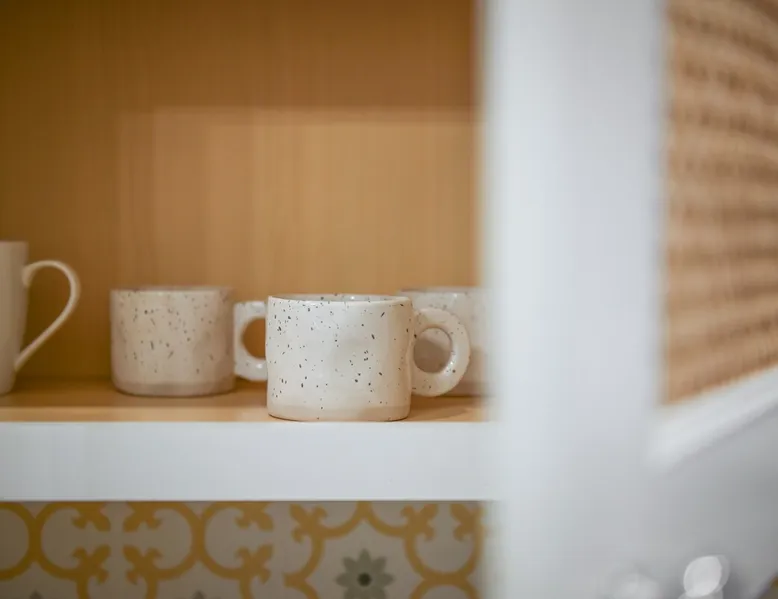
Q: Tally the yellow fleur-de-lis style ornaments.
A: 9